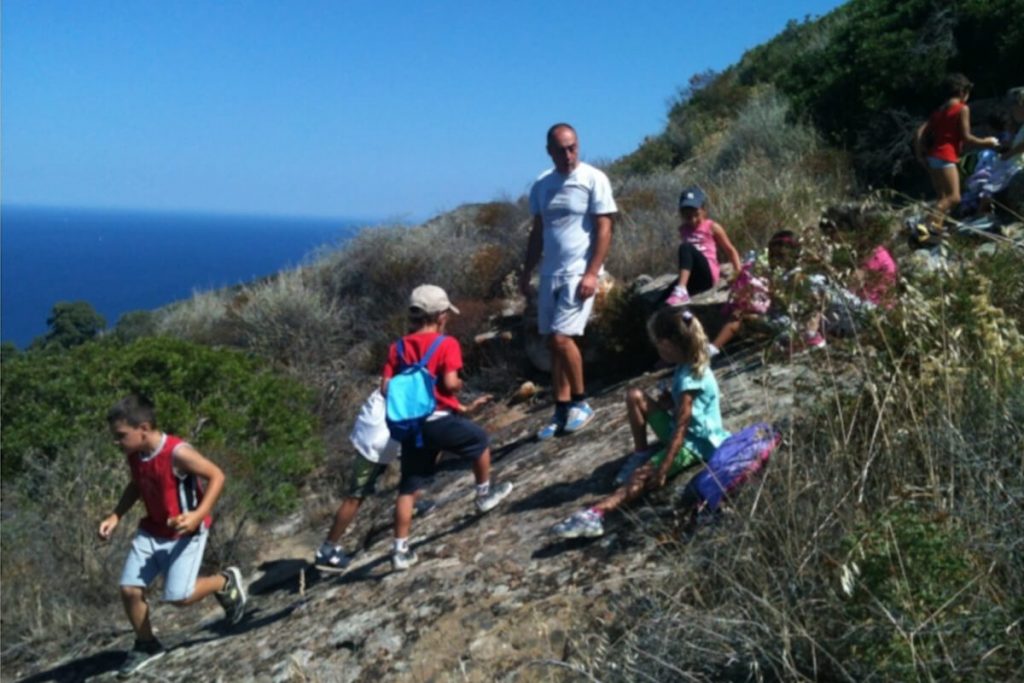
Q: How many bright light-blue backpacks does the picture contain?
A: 1